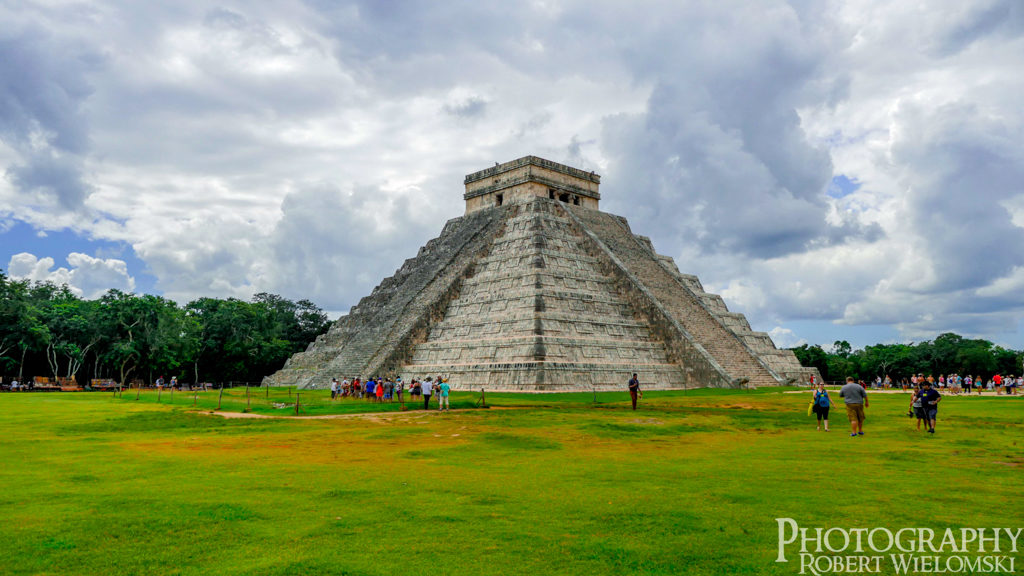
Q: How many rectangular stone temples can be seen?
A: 1